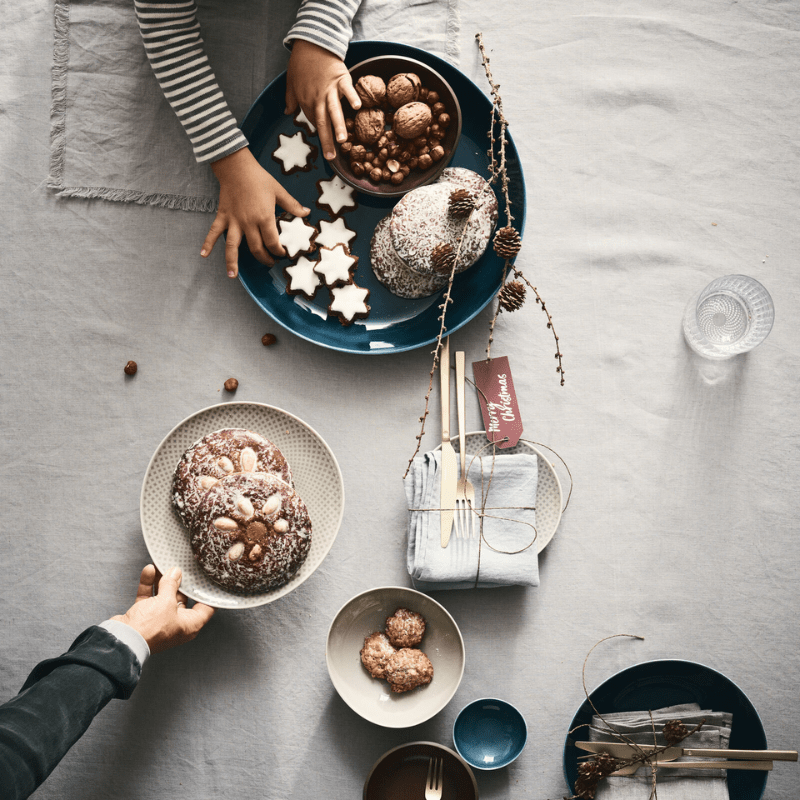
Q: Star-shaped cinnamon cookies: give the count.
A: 8